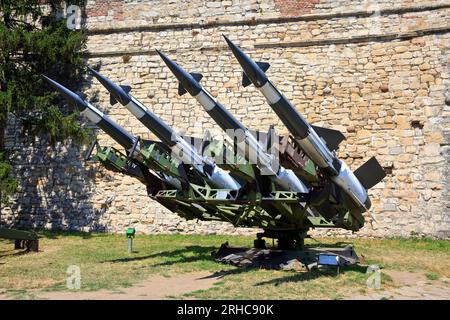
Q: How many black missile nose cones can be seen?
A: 4